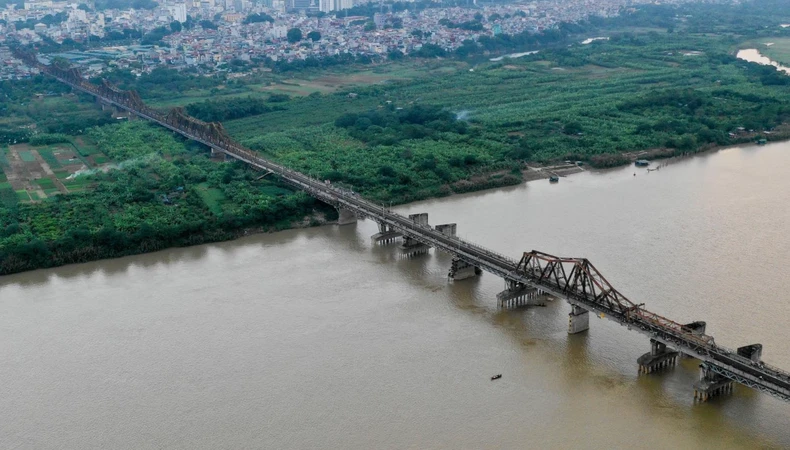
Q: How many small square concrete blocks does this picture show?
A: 4